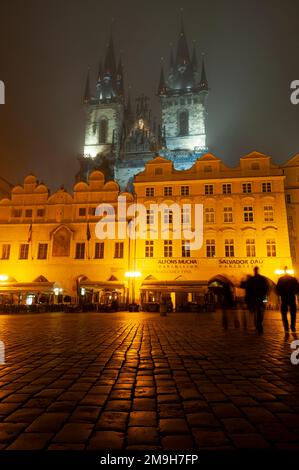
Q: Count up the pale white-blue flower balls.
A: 0